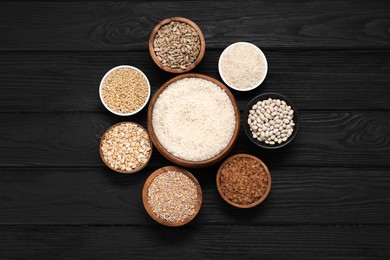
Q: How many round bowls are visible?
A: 8